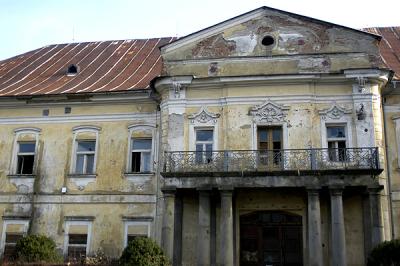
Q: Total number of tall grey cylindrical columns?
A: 6